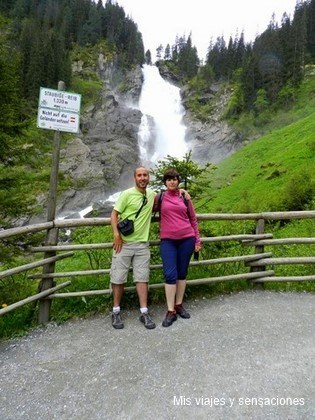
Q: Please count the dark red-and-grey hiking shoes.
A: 2